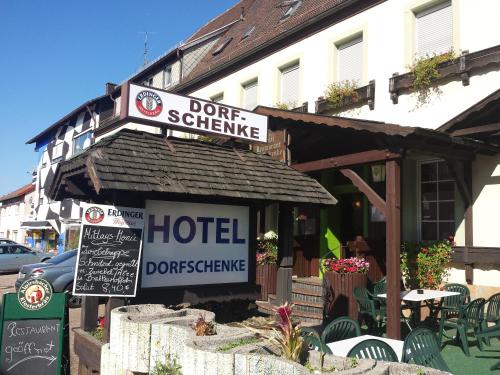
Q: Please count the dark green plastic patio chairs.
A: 9